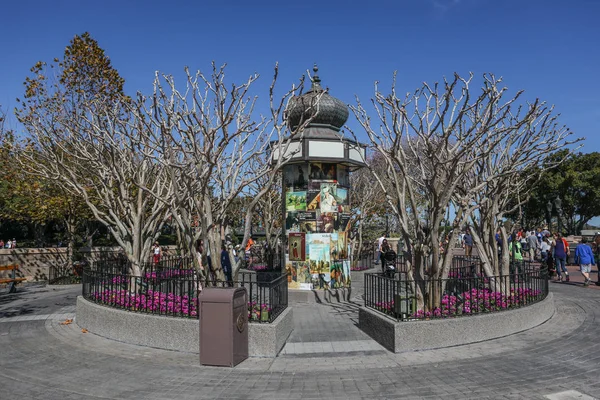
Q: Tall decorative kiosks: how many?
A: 1